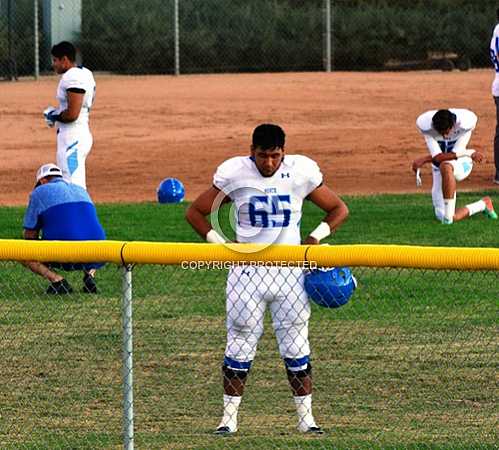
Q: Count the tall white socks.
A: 4